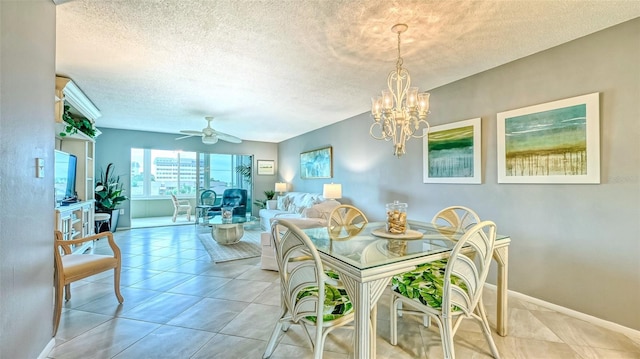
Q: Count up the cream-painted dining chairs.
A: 4